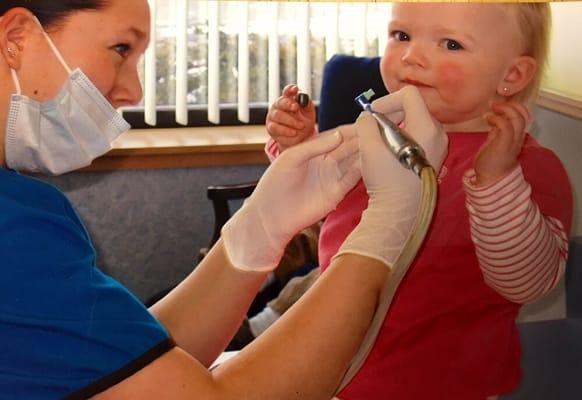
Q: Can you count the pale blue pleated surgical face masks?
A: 1